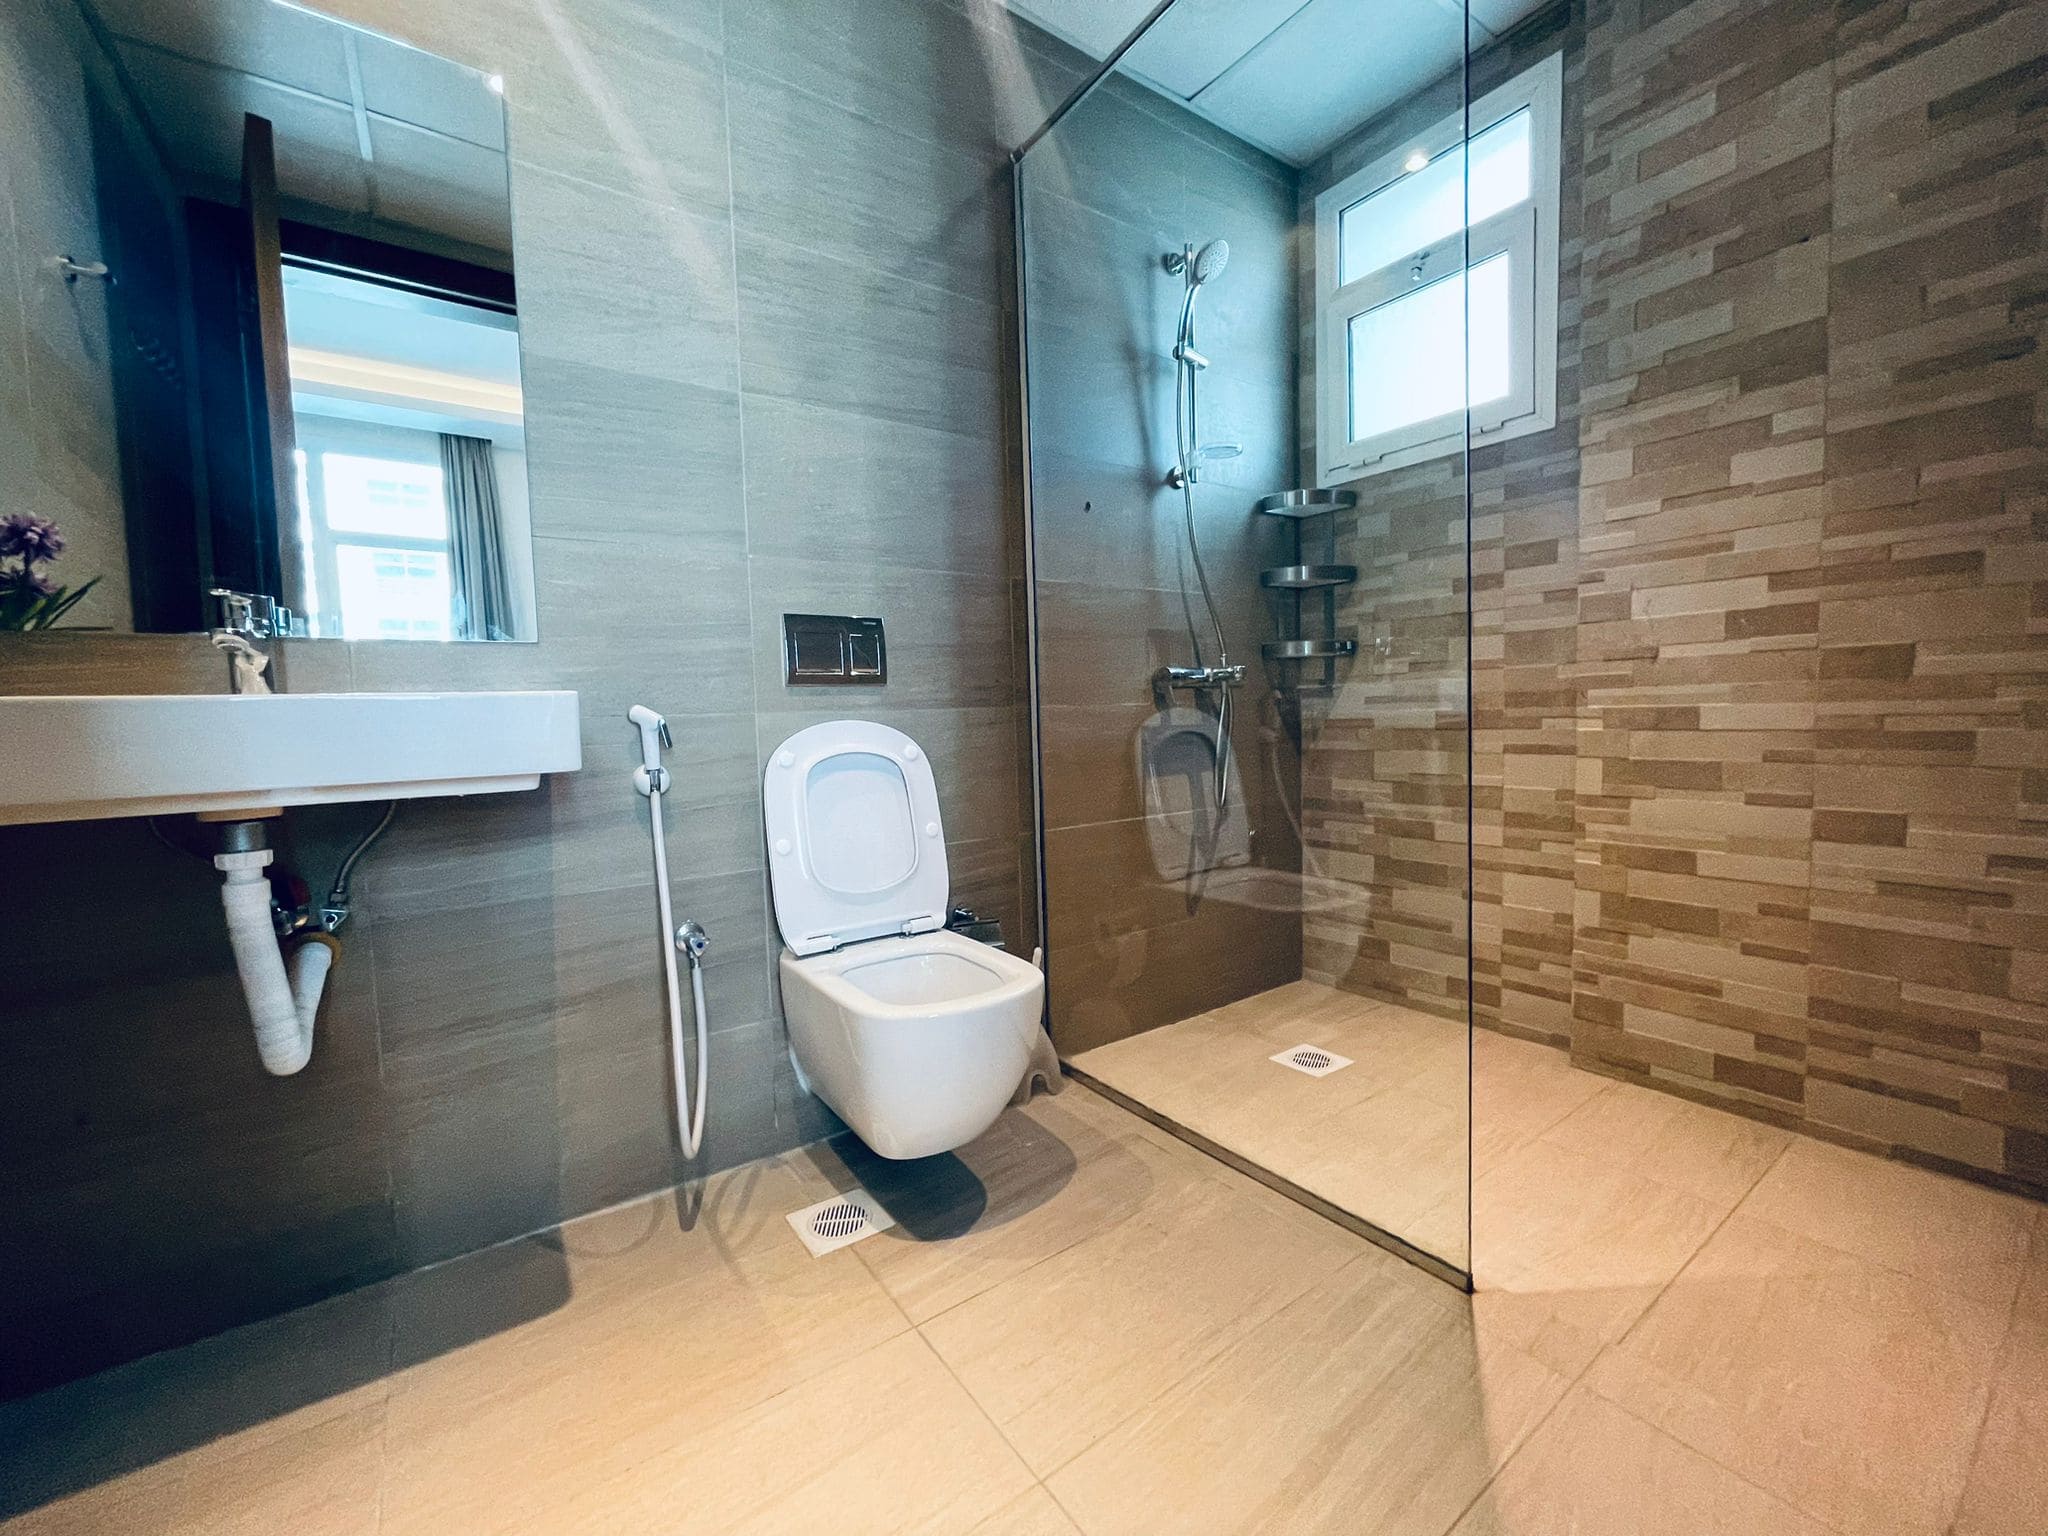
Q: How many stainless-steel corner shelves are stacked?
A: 3